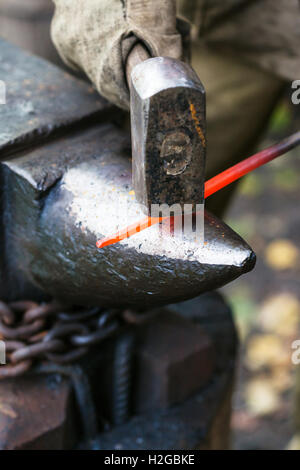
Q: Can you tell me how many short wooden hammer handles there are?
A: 1